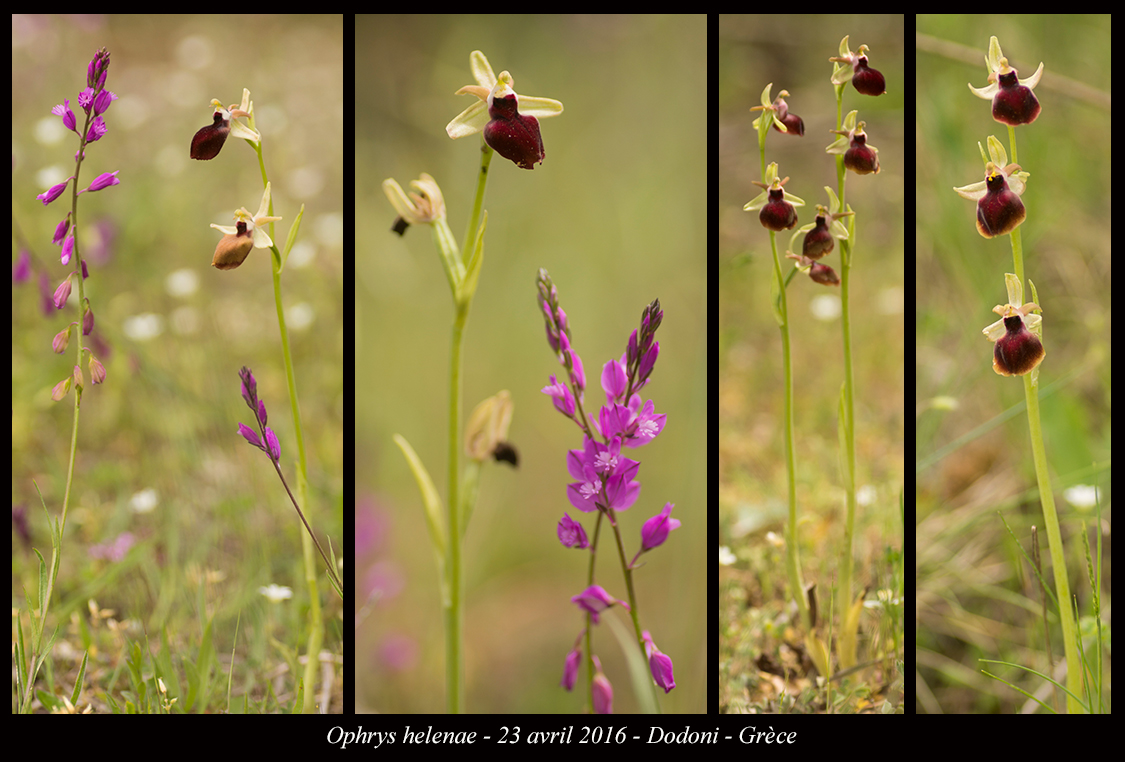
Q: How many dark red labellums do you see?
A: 11